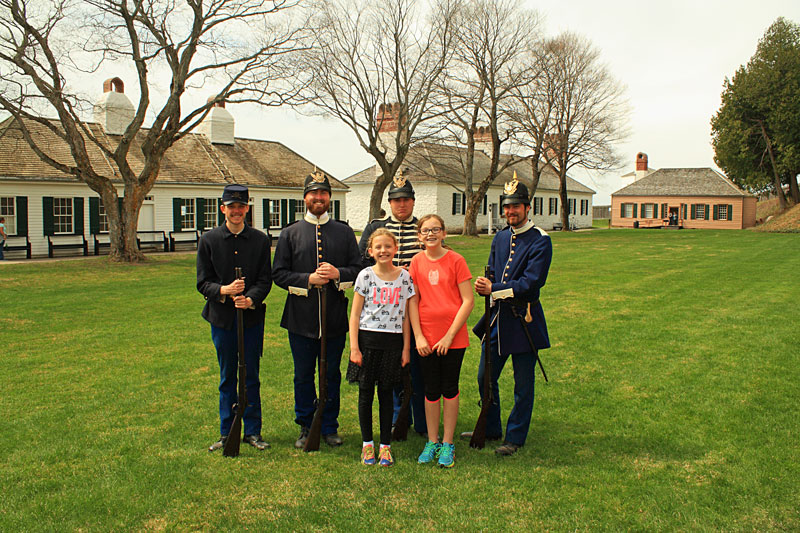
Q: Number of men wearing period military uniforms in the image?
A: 4